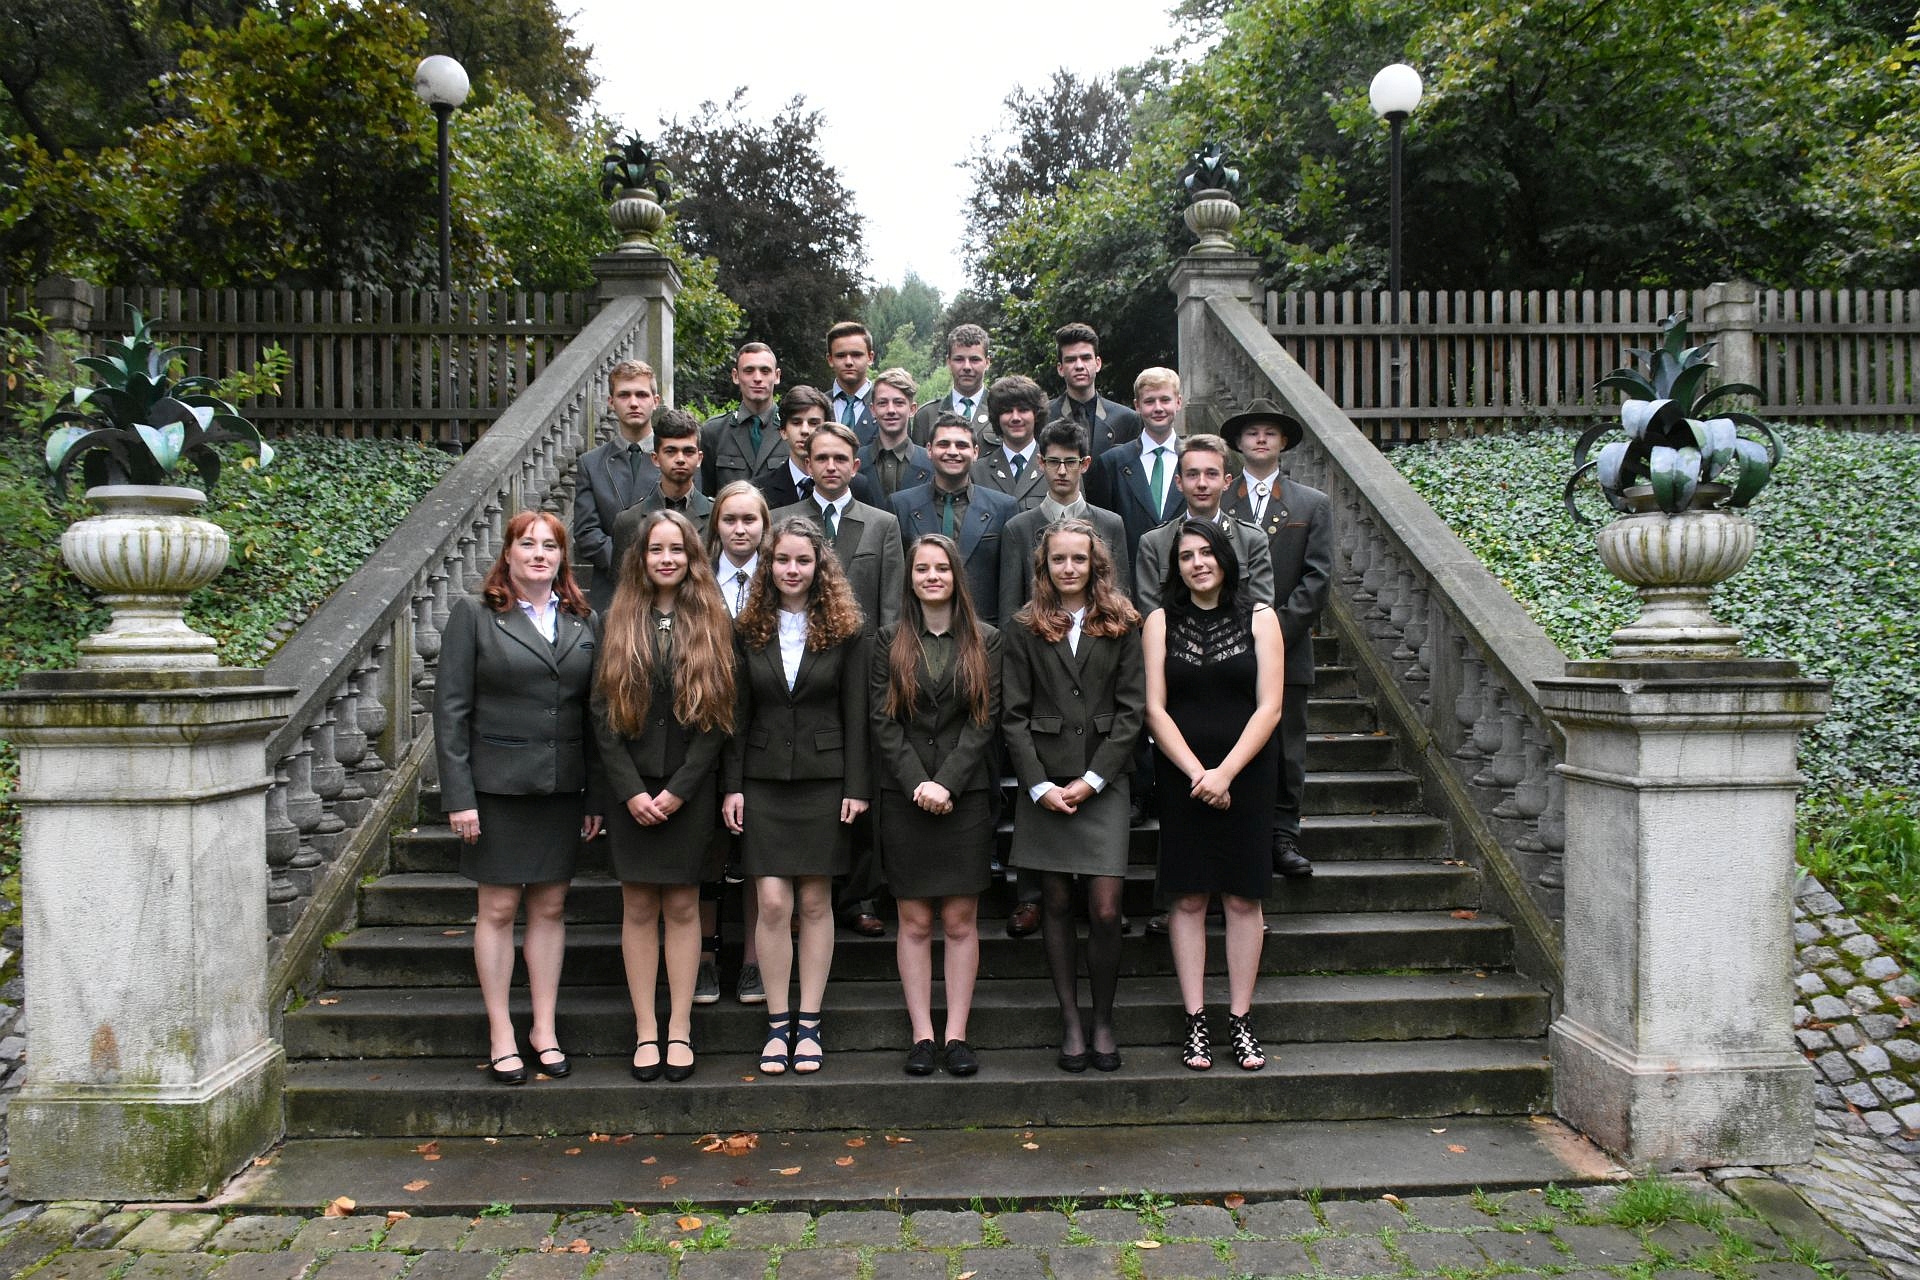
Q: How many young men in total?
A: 15